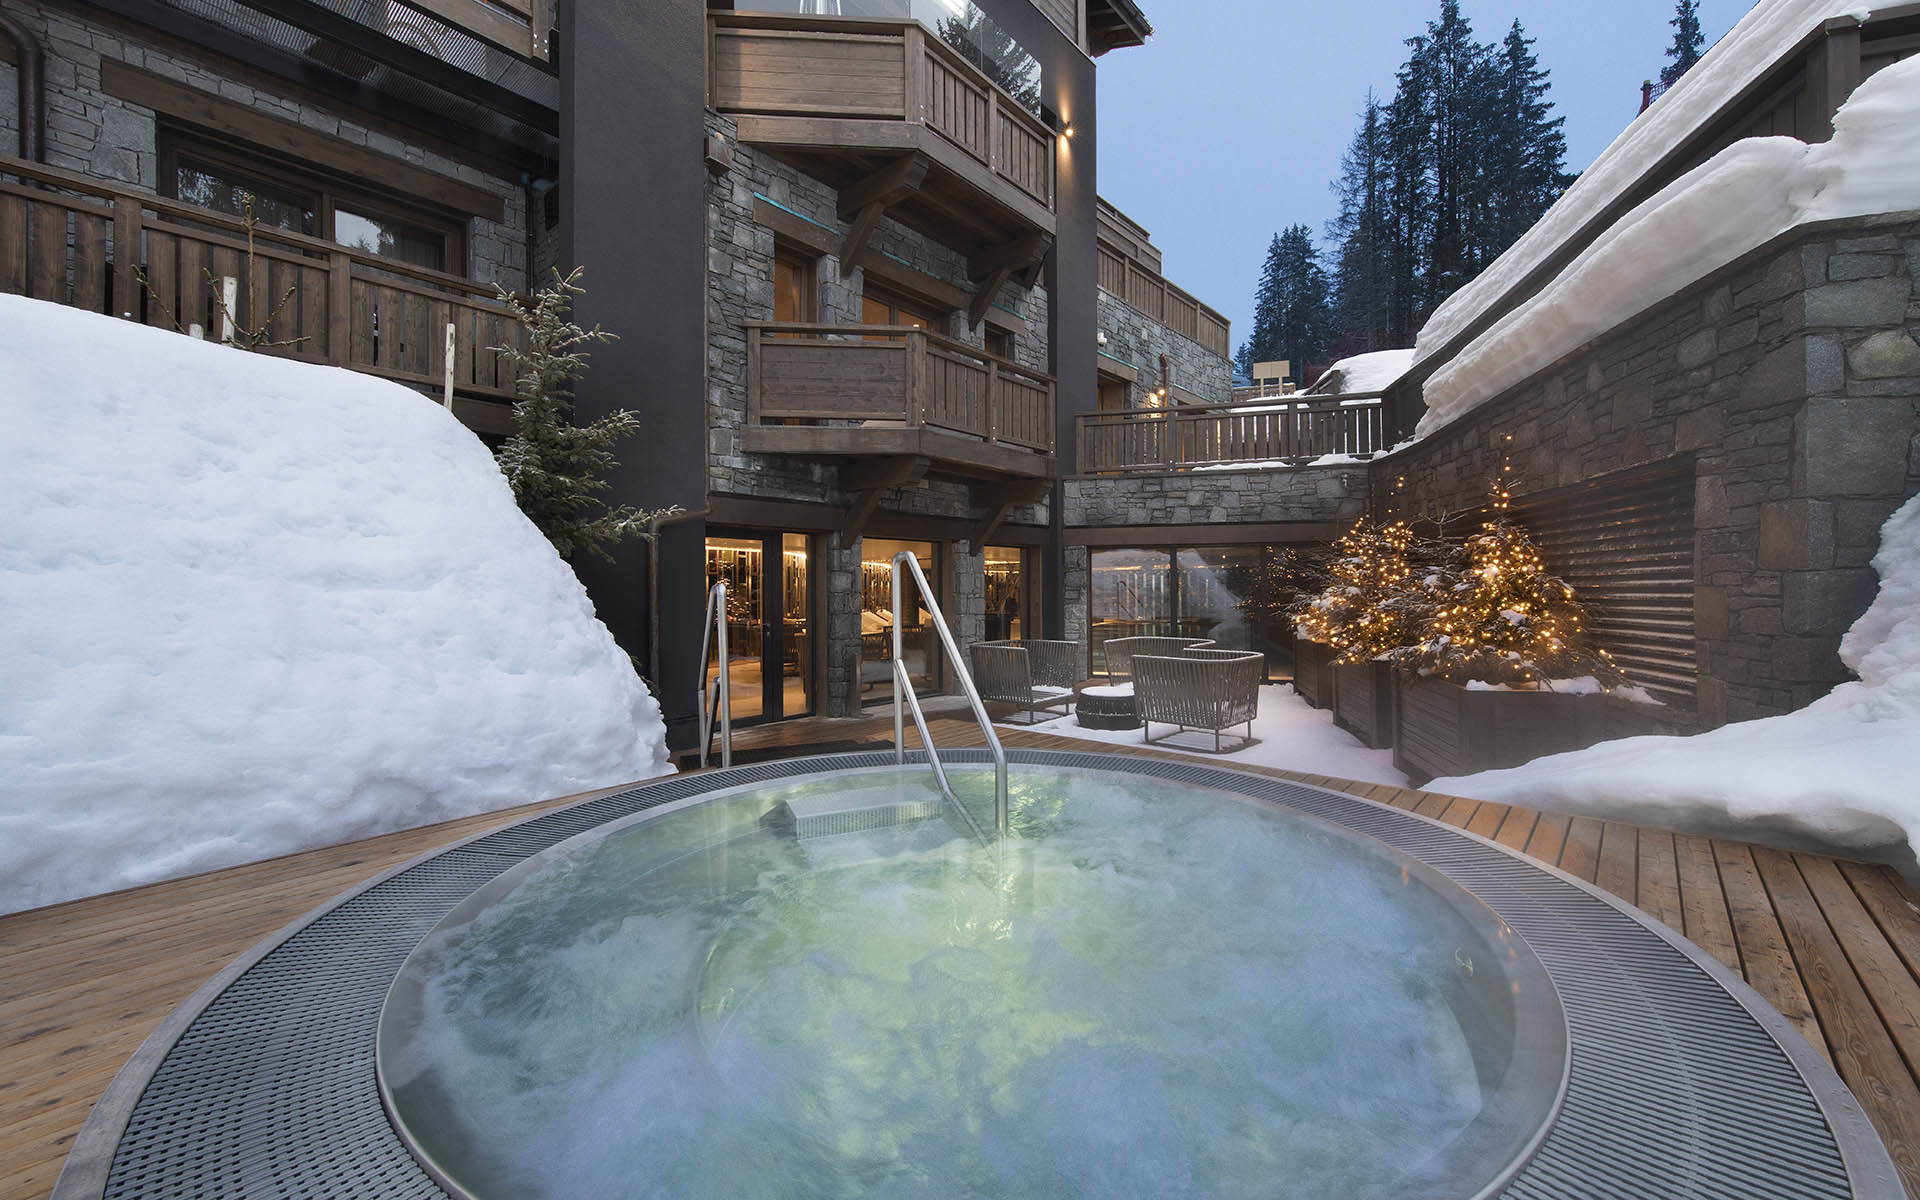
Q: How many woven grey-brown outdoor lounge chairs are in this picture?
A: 3